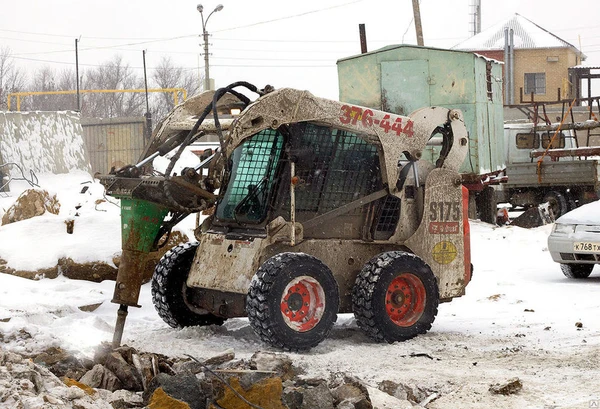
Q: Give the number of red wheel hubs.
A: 2